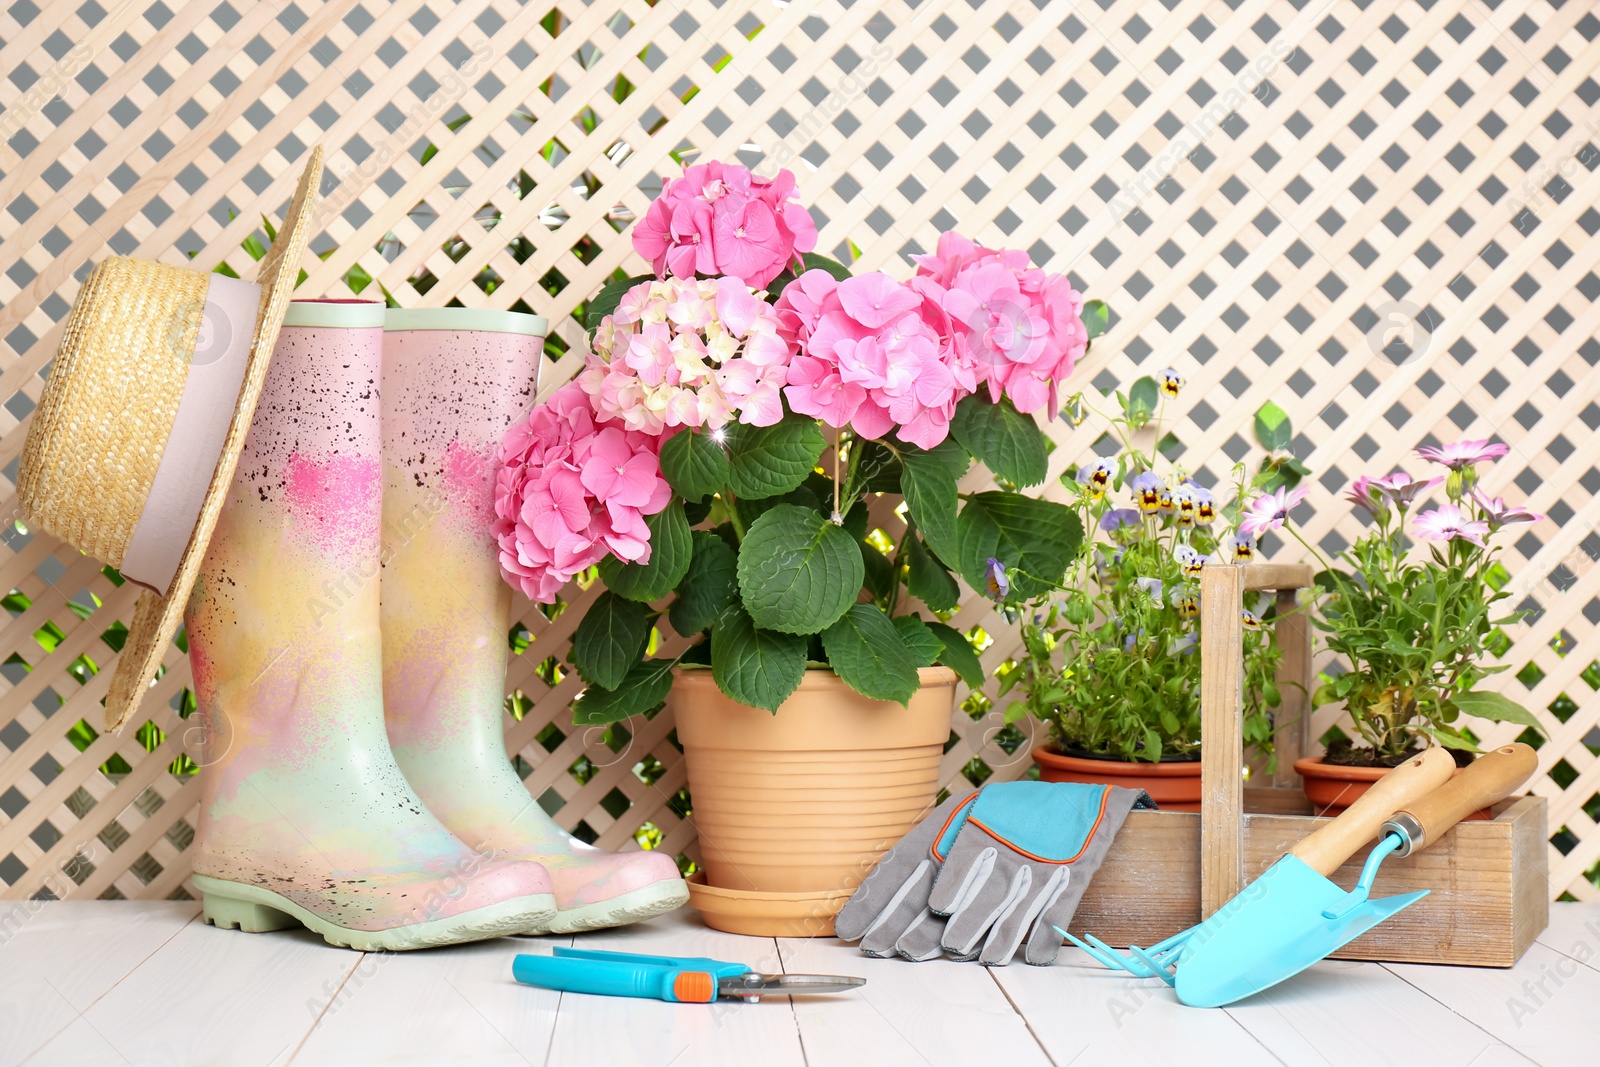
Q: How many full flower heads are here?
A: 5